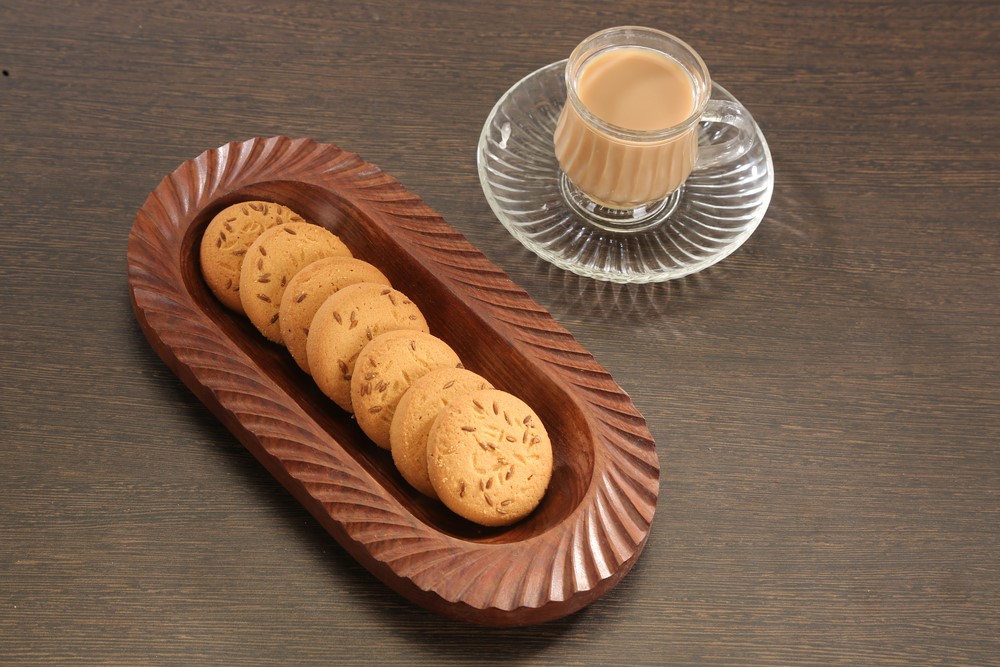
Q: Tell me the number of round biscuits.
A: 7